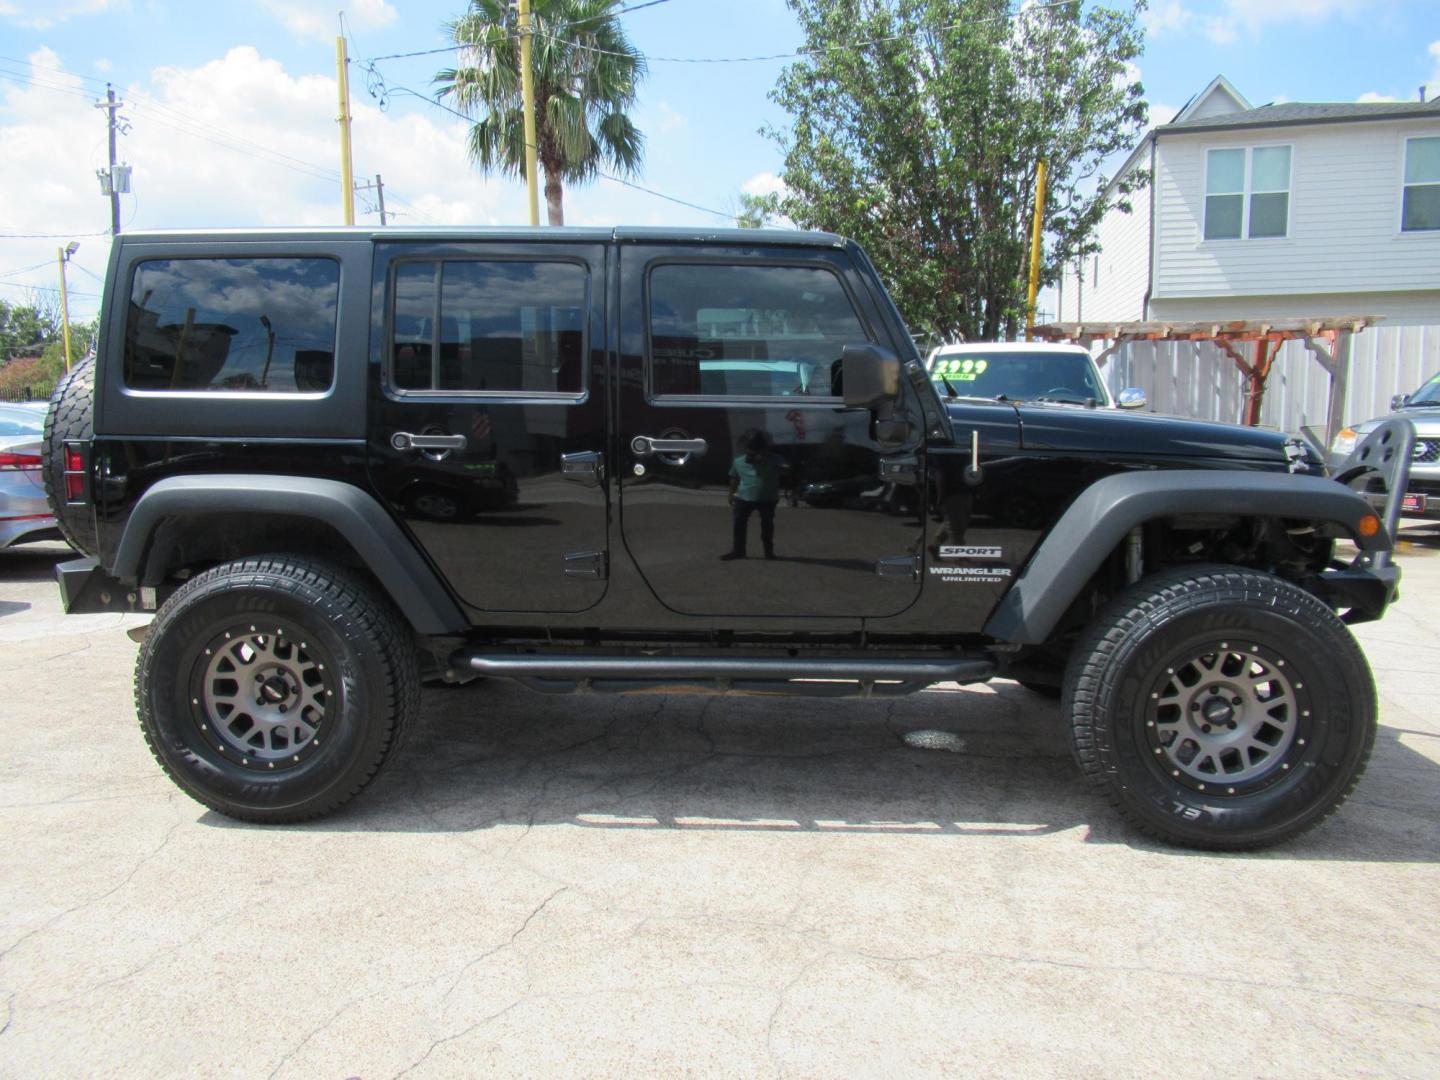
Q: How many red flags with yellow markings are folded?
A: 0